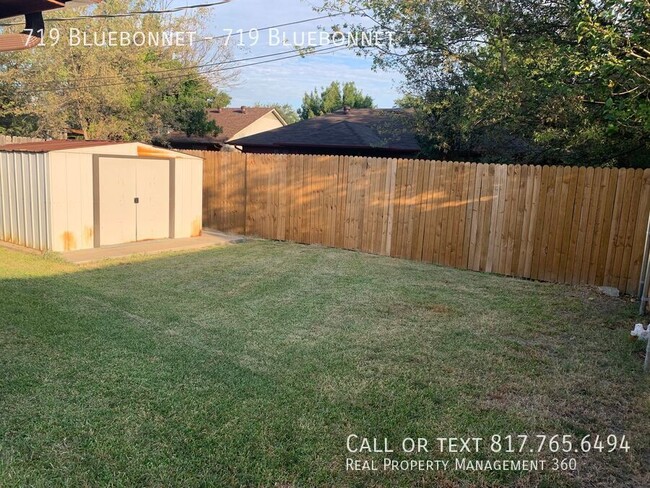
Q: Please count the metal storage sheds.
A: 1